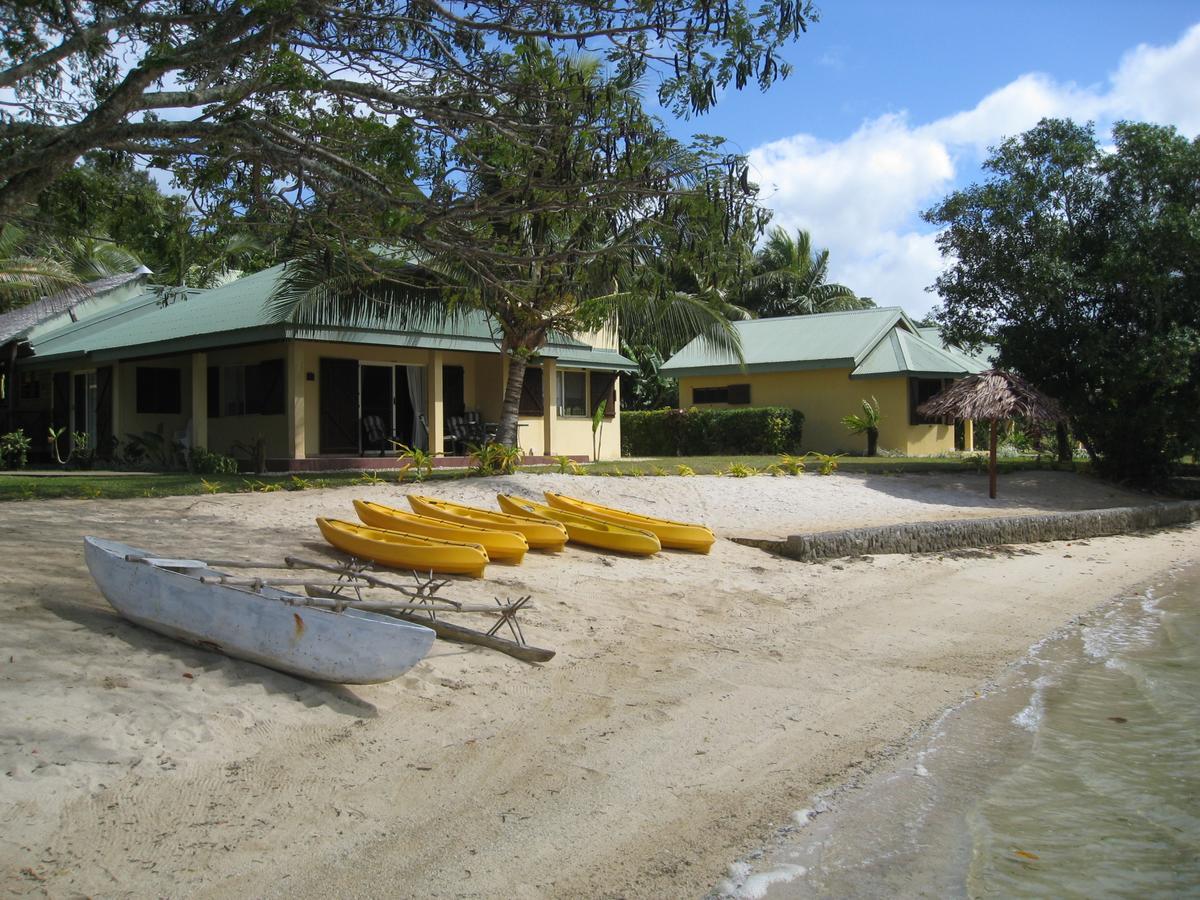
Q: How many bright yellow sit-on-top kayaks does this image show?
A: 5